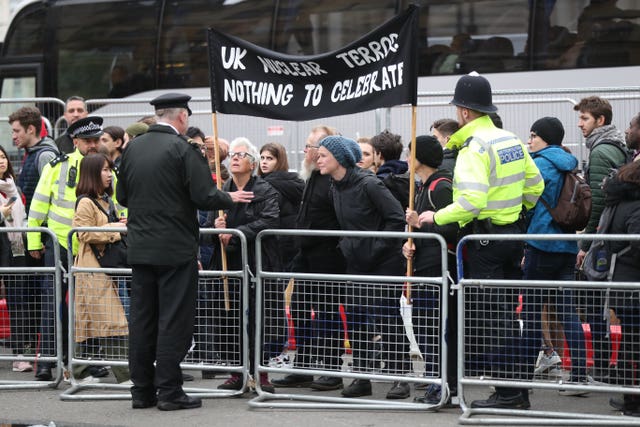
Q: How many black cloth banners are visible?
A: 1